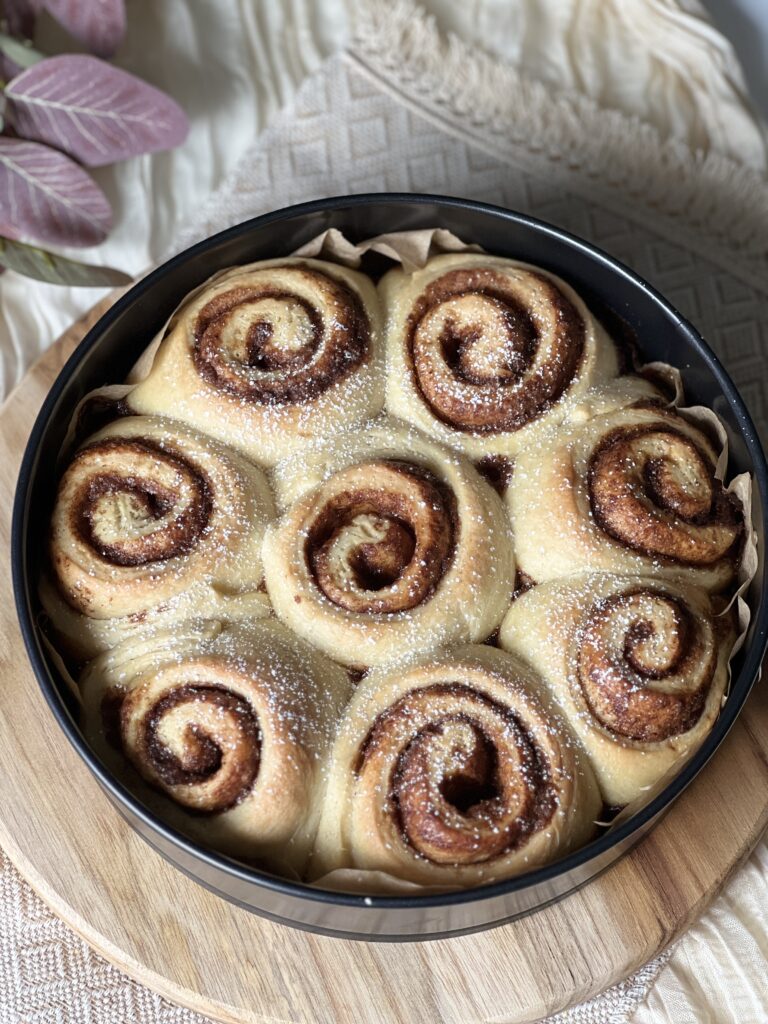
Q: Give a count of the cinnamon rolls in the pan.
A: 8